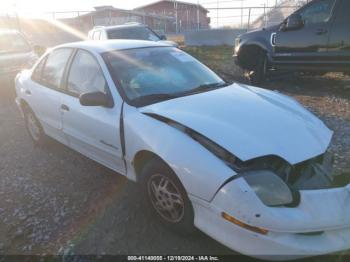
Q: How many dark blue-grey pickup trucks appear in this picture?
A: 1